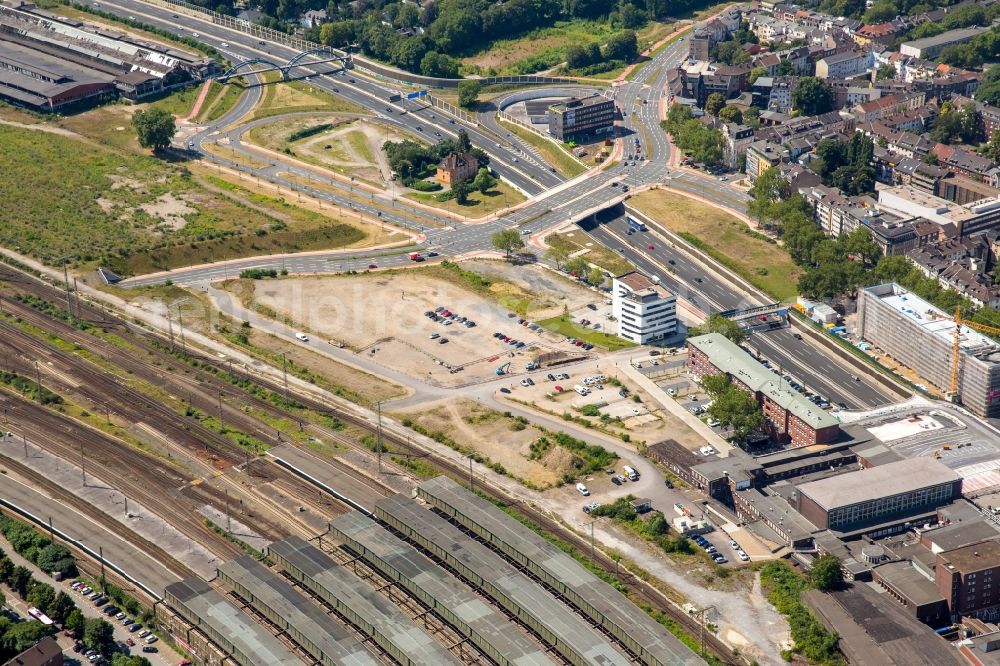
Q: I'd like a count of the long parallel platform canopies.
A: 6